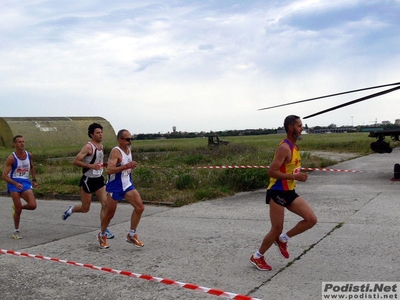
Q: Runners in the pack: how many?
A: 4